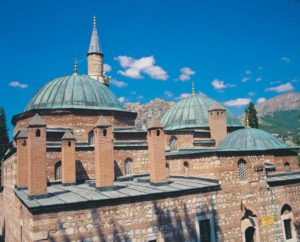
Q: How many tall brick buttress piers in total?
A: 6